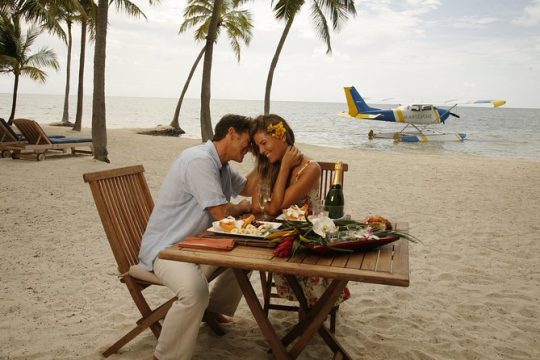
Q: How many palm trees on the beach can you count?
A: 7